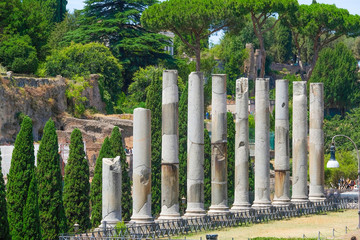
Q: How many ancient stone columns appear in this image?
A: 10